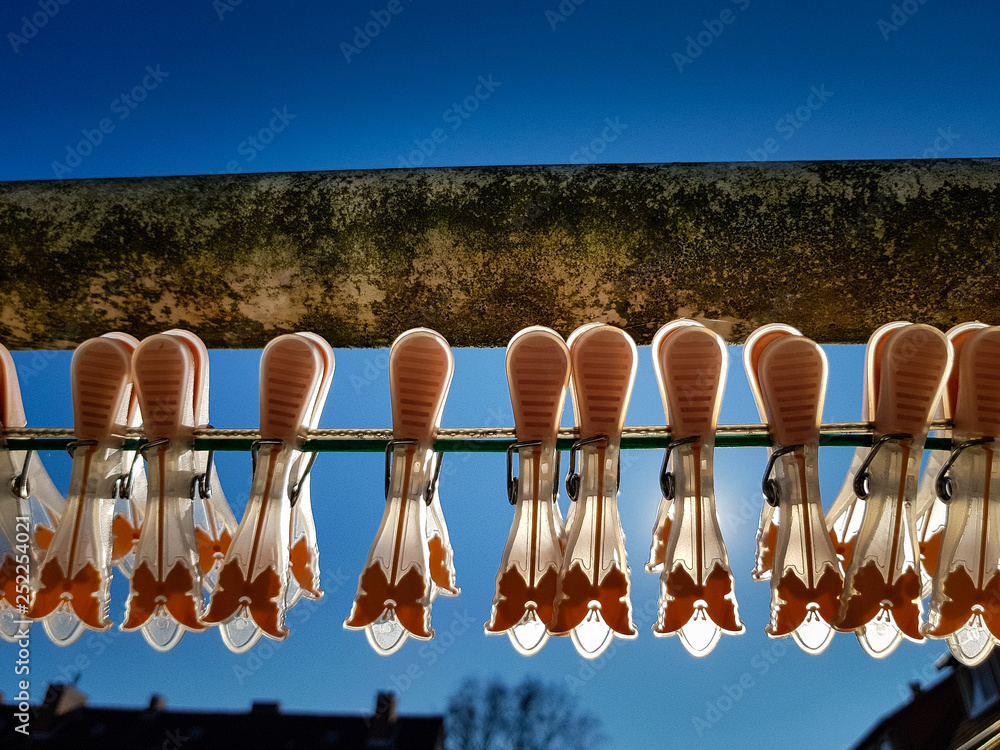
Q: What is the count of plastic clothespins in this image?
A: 11